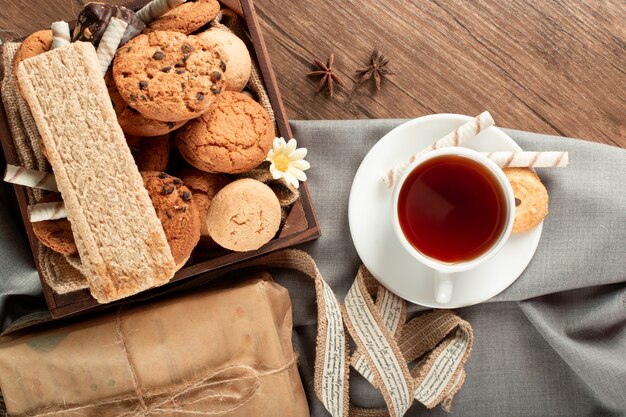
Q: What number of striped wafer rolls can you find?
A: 7